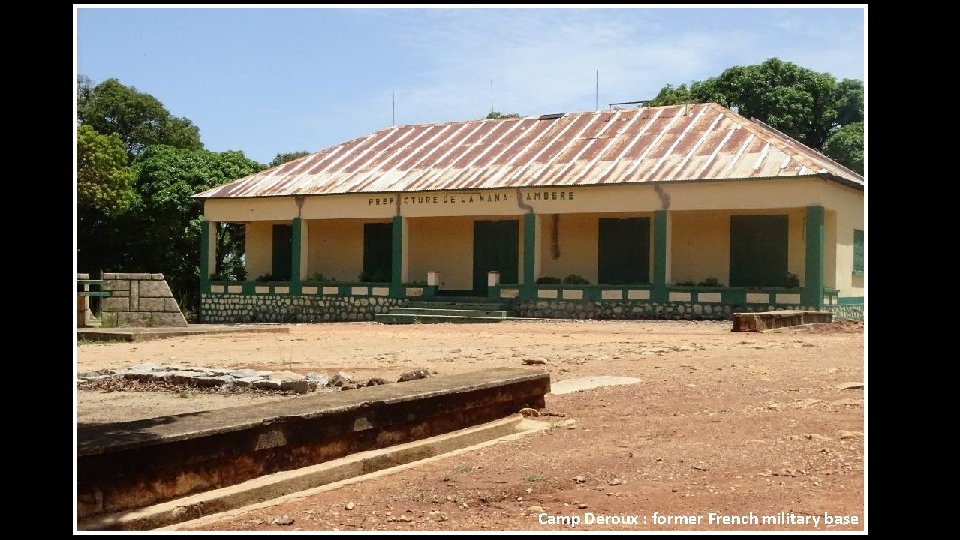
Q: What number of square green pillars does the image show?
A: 6